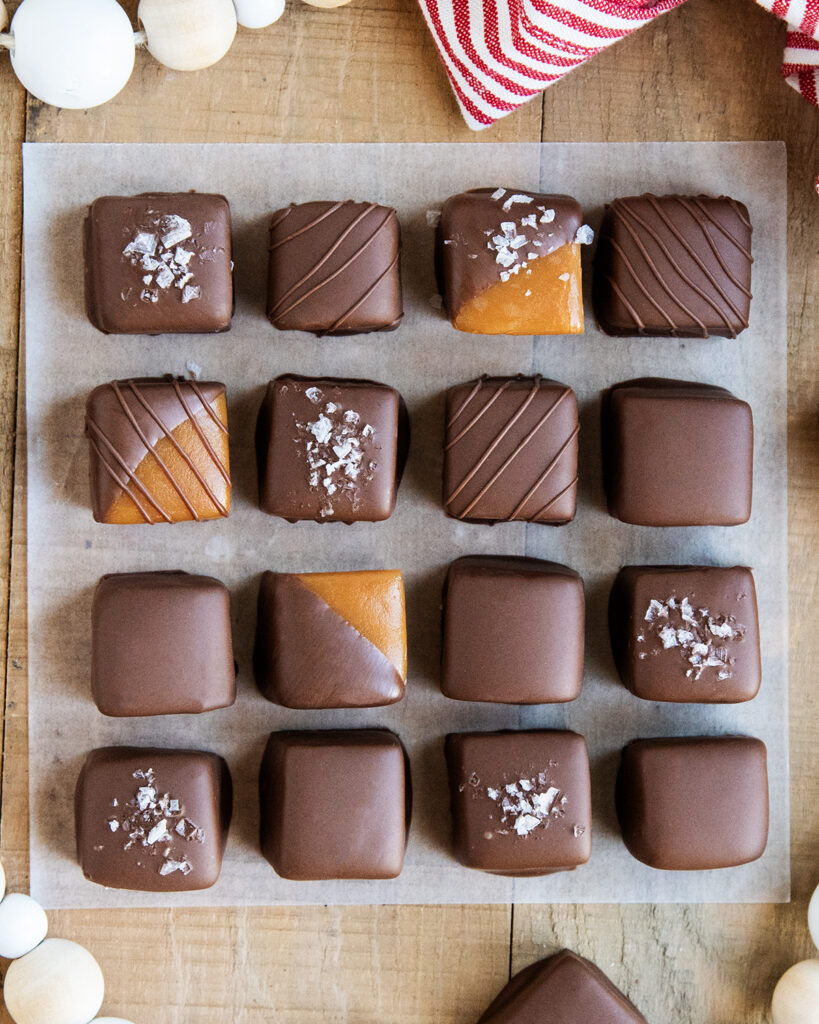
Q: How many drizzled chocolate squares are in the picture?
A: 4